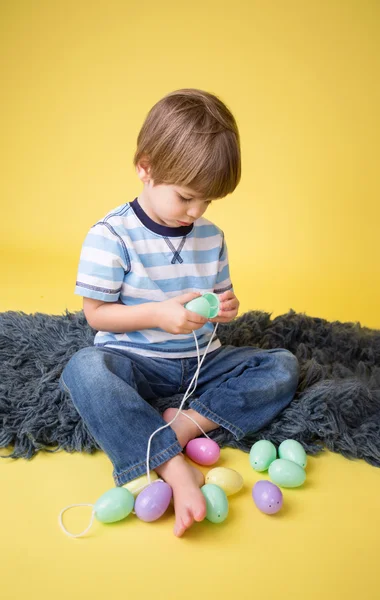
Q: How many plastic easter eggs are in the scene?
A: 11